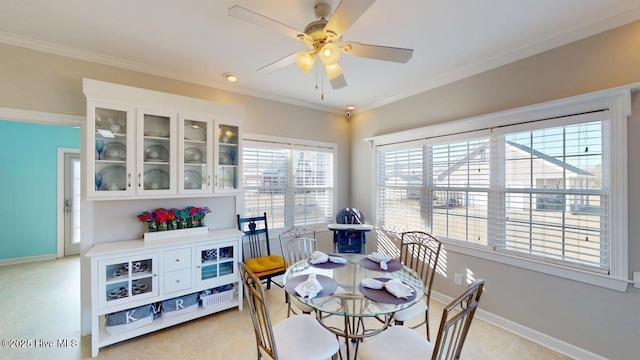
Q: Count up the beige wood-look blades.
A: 5